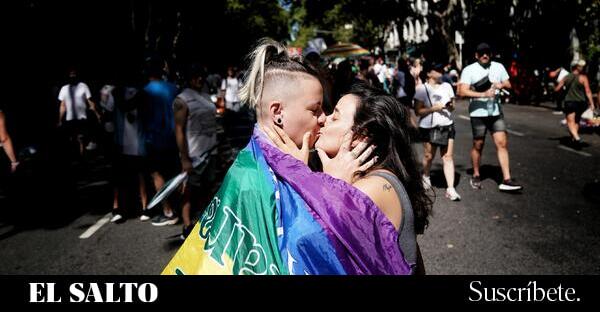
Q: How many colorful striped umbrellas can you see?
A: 1